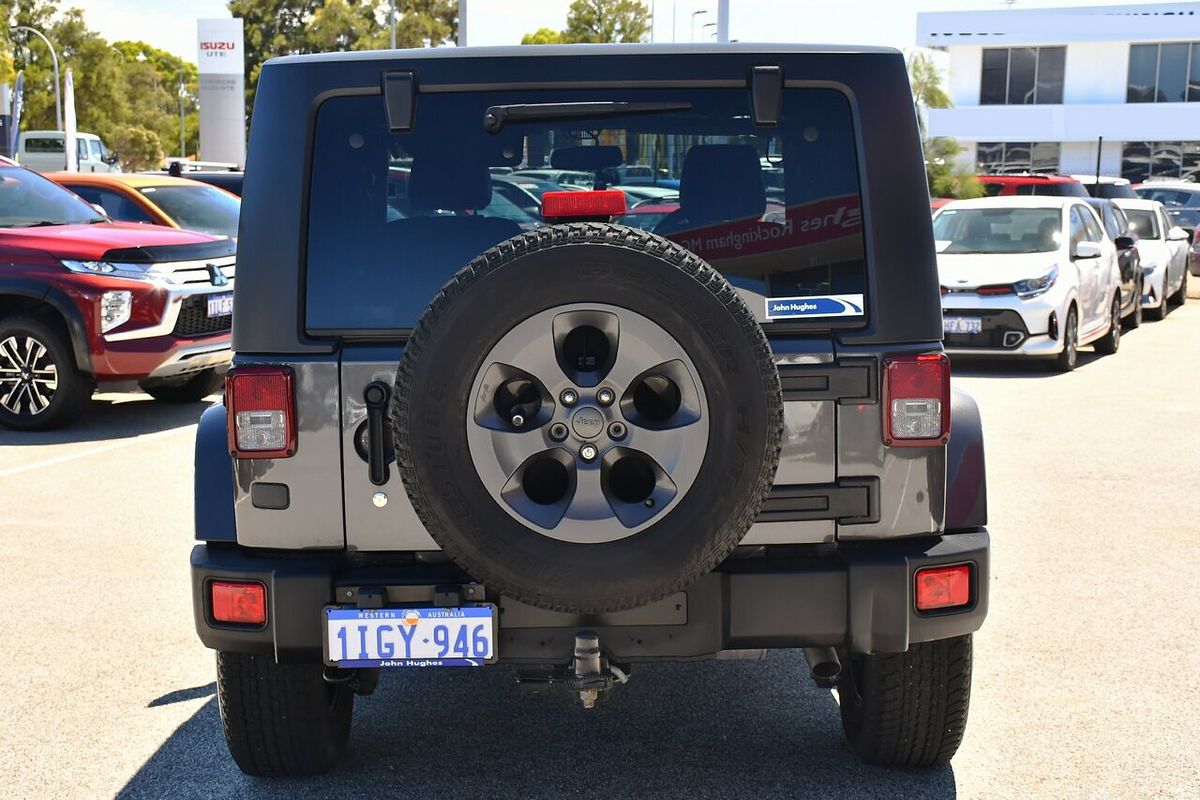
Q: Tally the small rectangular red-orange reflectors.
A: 2